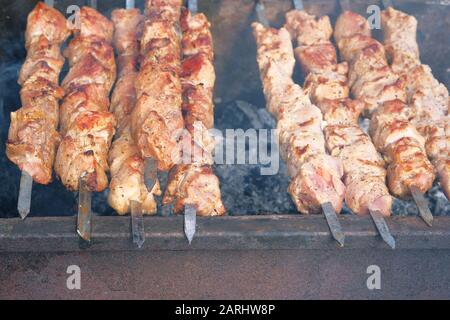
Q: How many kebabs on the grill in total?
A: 9